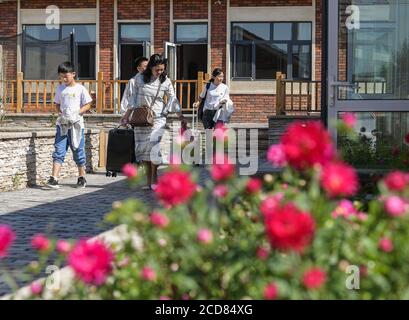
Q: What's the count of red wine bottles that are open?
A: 0